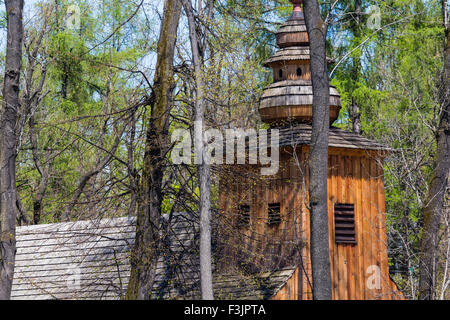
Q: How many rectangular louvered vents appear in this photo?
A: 3